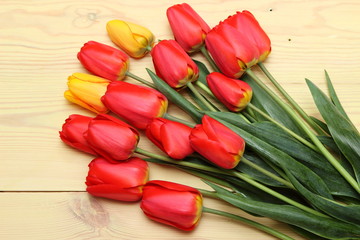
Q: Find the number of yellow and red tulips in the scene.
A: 15